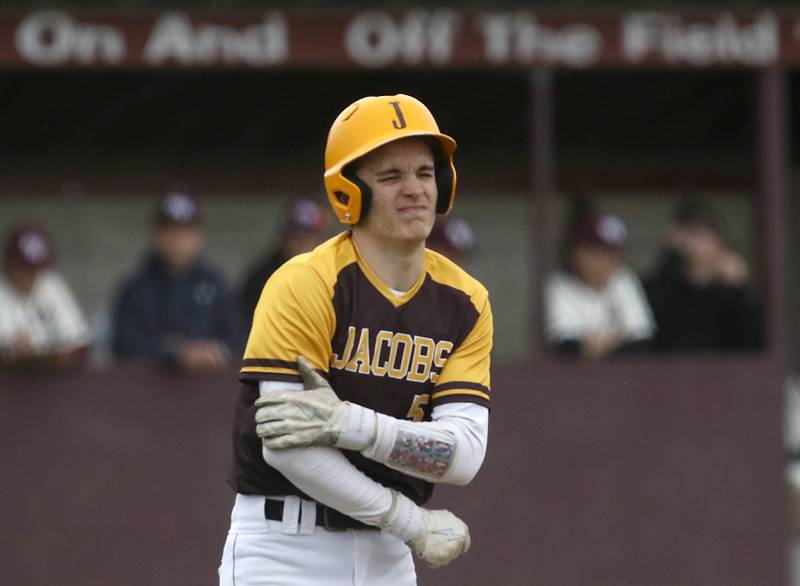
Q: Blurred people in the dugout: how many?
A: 6